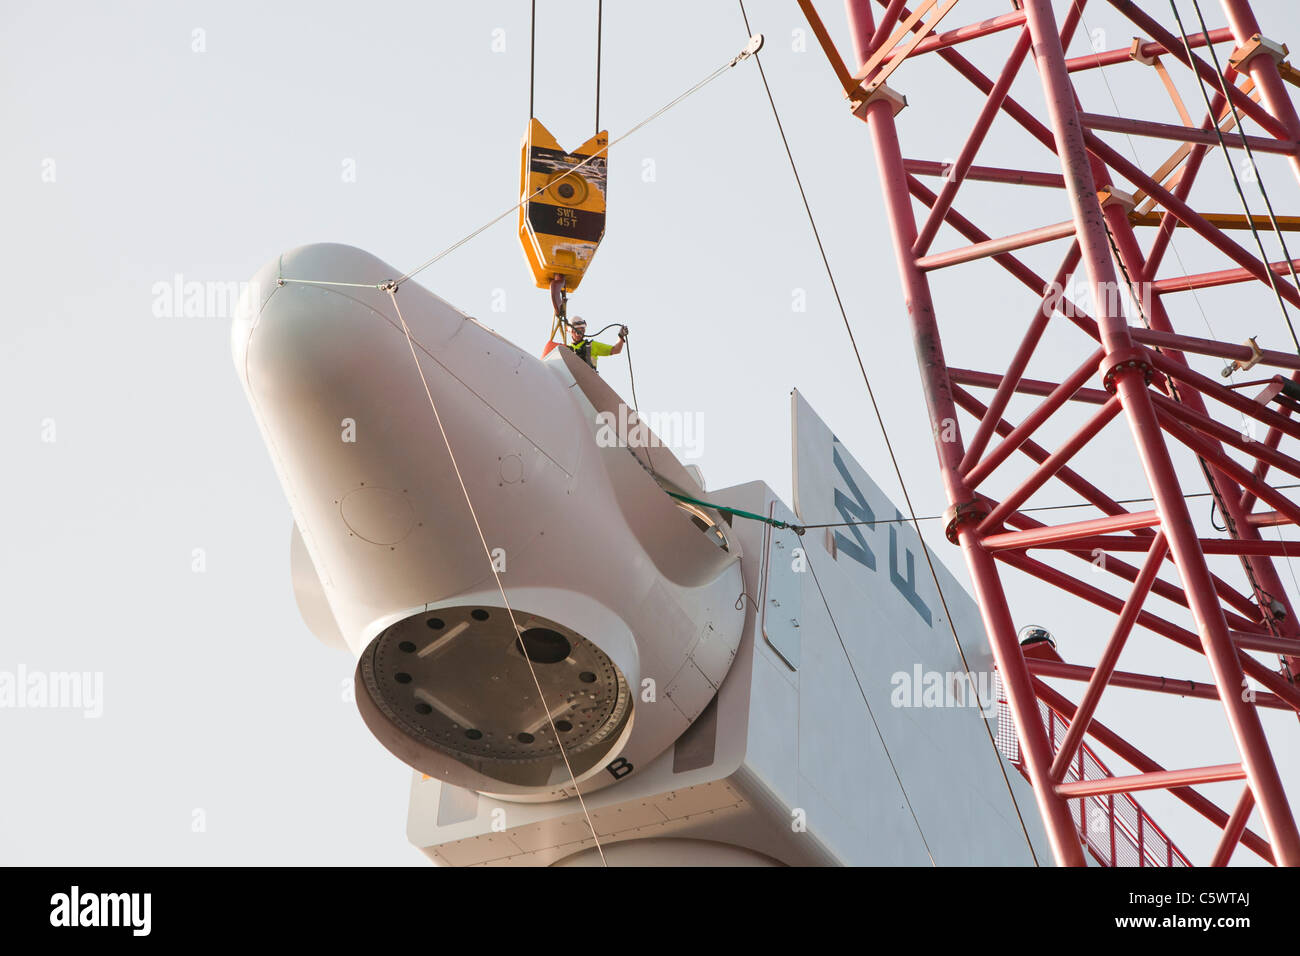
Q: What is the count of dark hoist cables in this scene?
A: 2